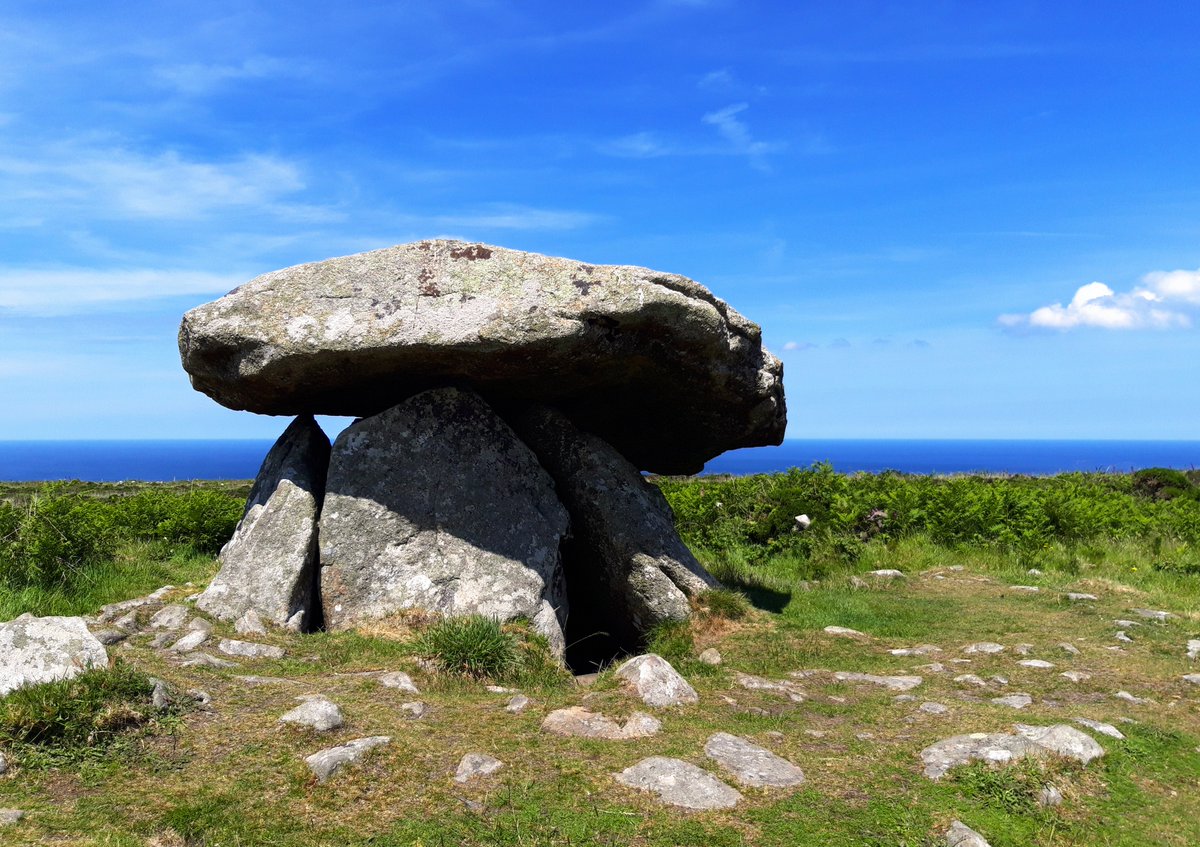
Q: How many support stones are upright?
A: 3